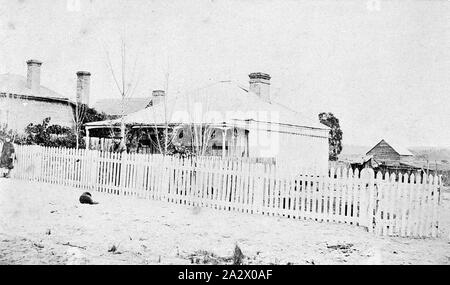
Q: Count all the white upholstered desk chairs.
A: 0